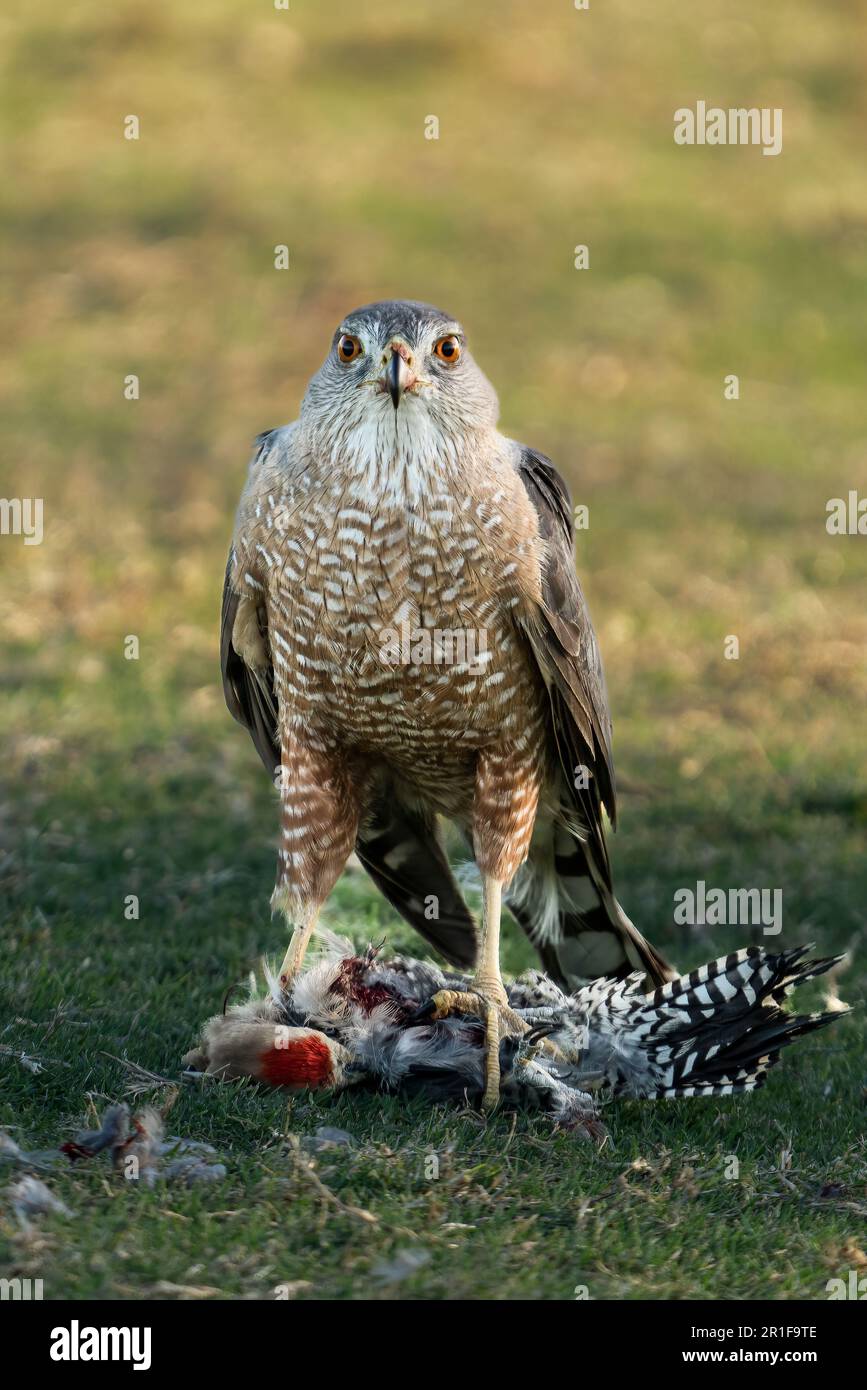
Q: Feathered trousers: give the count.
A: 2